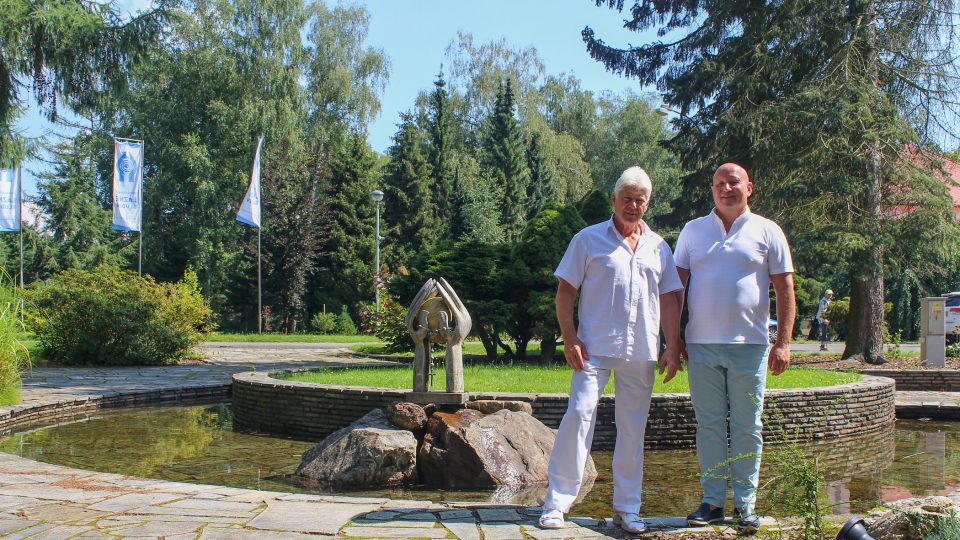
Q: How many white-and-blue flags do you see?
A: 3